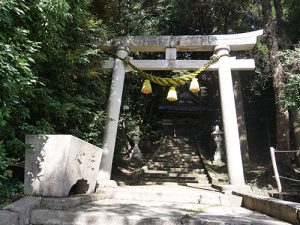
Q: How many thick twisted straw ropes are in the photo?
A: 1